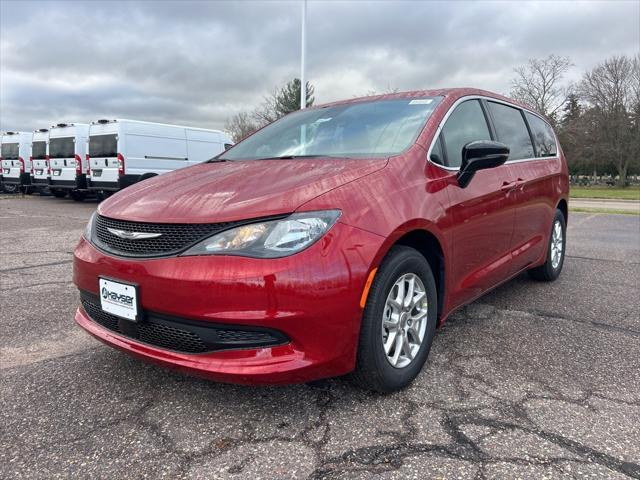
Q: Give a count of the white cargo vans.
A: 4